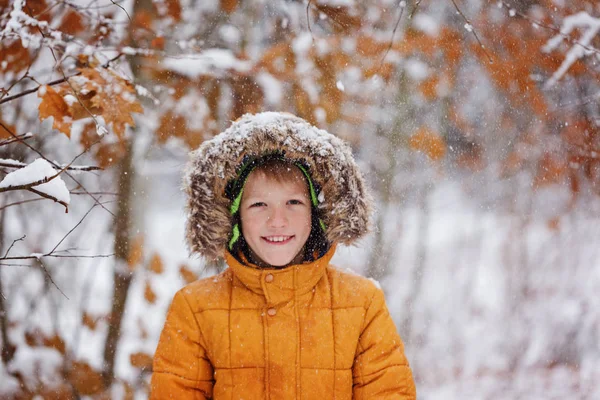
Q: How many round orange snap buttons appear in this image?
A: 2